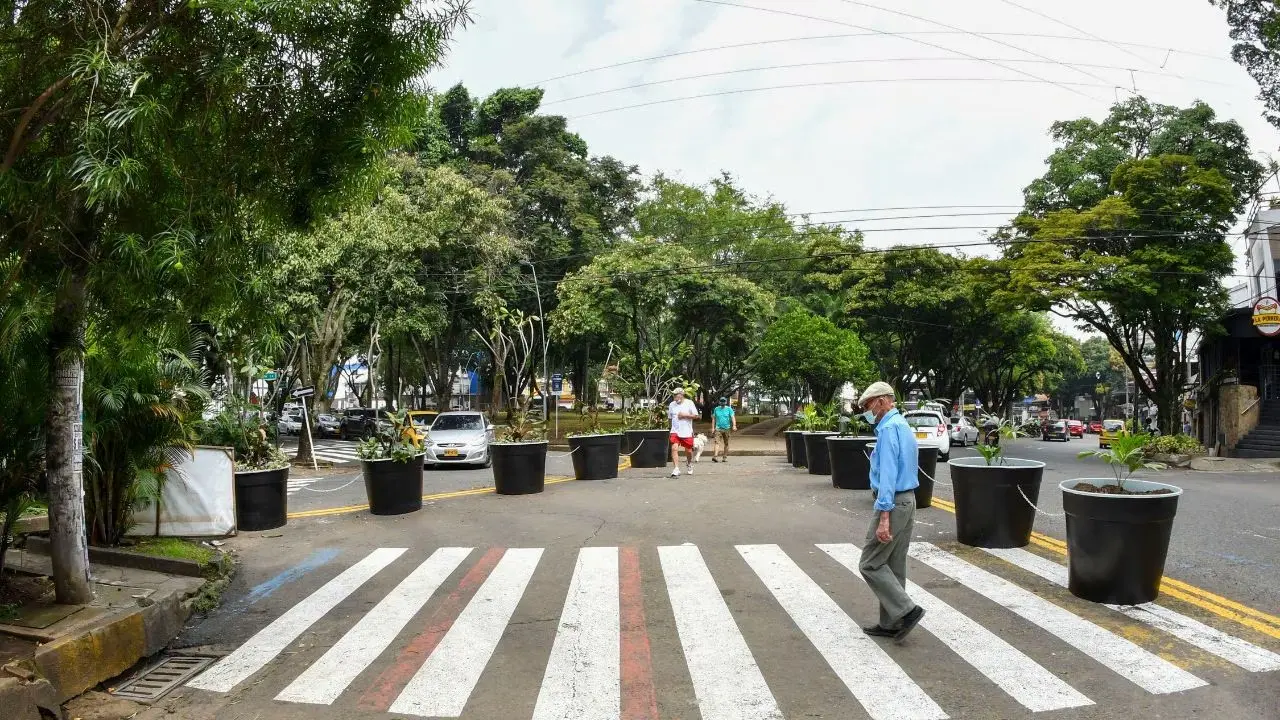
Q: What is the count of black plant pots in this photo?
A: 12